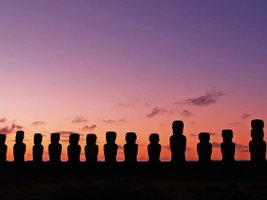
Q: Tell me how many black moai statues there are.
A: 13